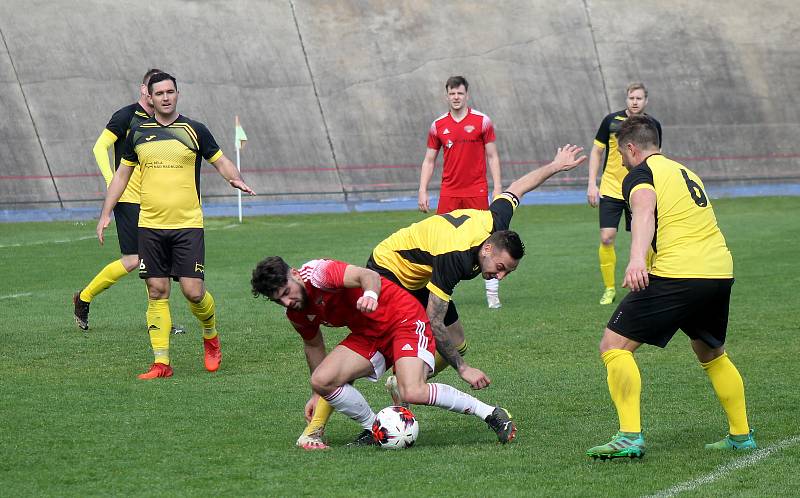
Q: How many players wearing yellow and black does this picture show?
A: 5